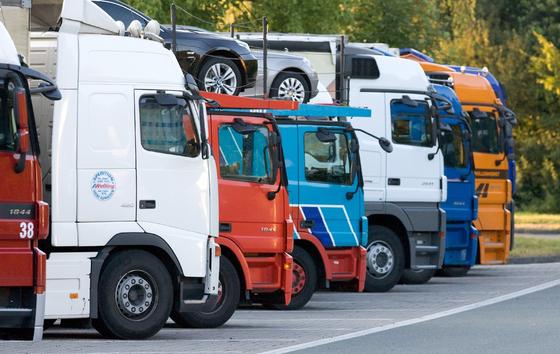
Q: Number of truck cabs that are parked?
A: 8